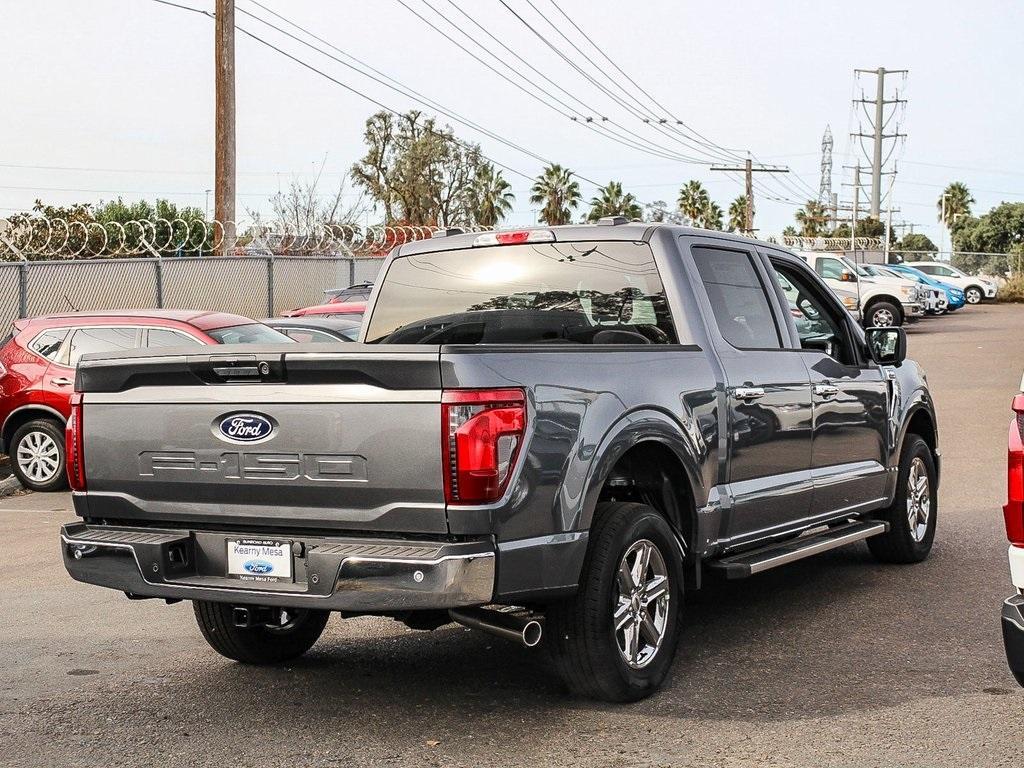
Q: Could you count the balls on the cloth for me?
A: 0